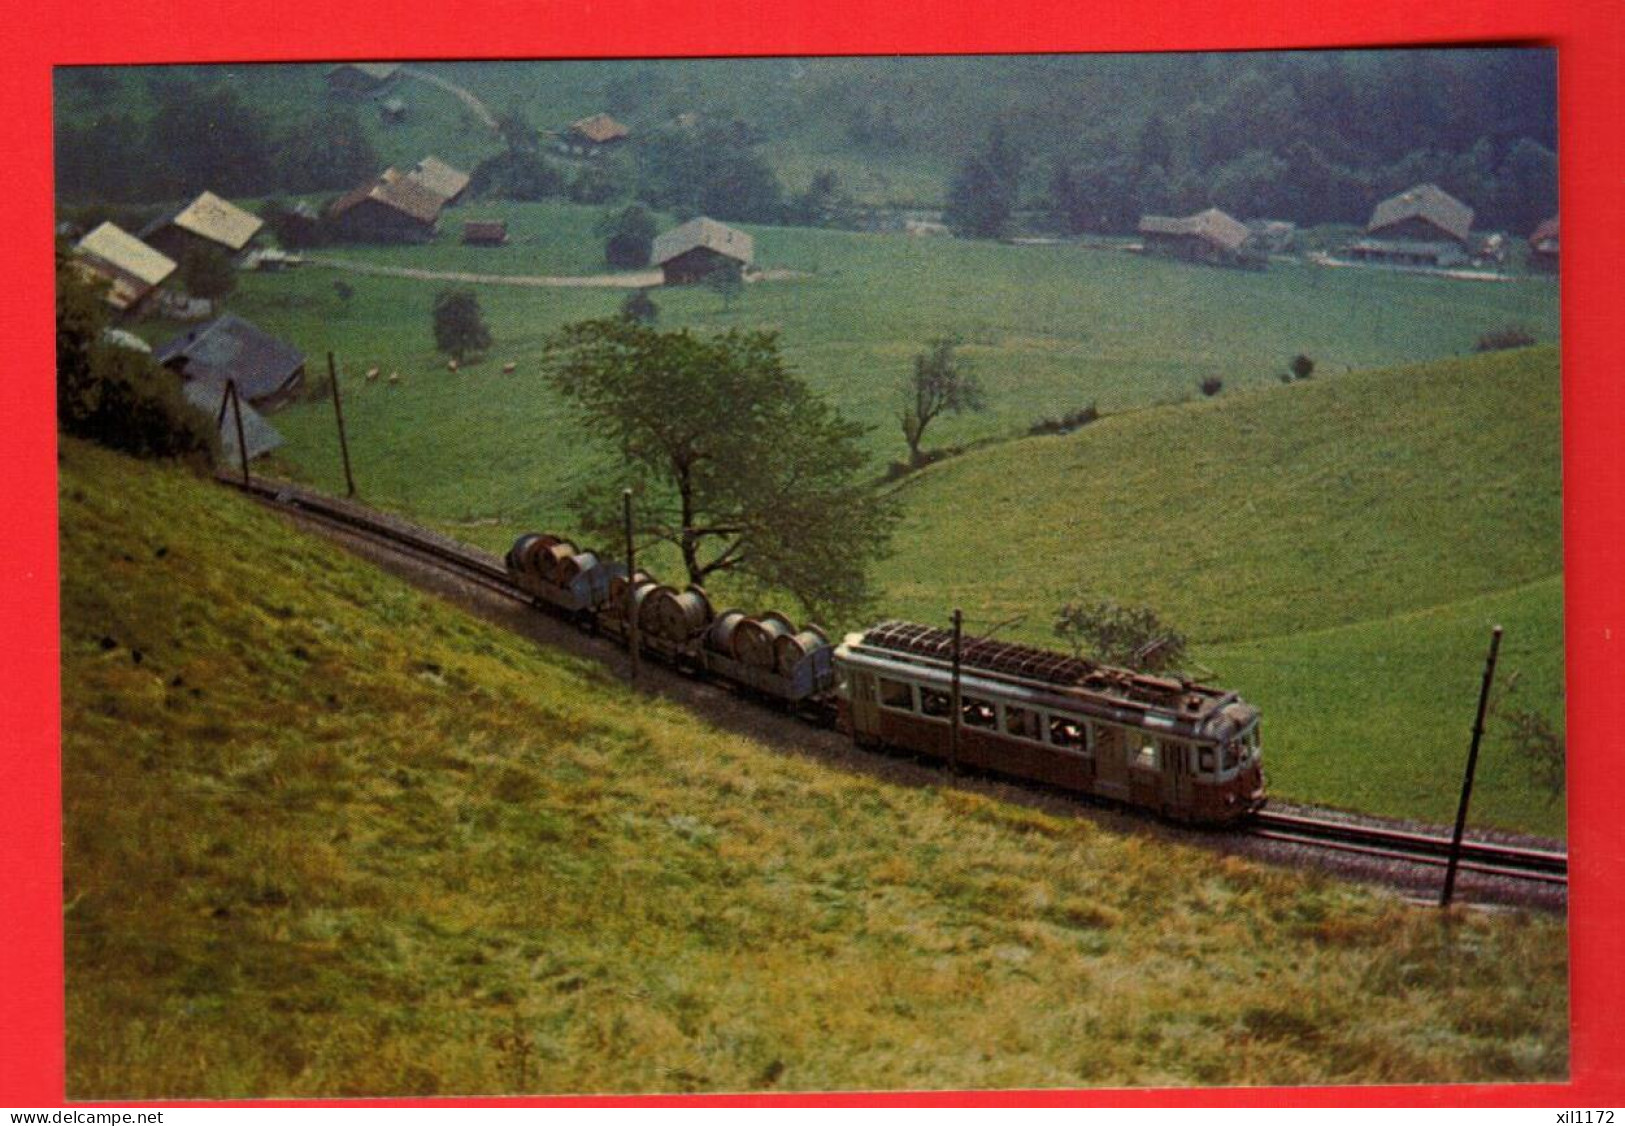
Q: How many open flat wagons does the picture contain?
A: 3